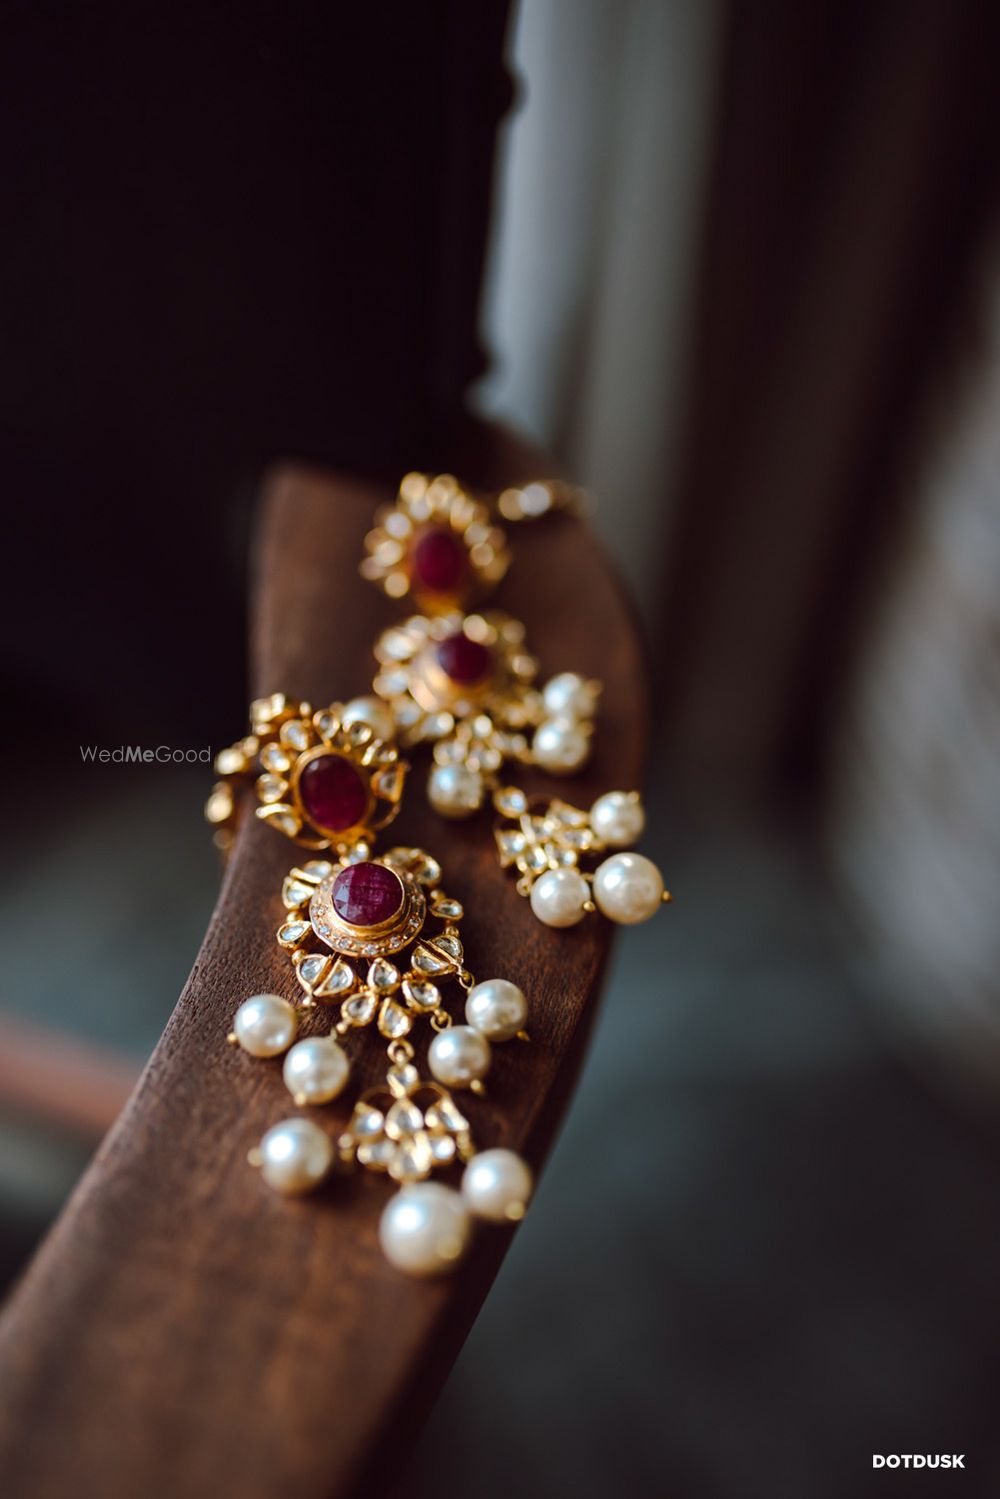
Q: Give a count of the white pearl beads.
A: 14